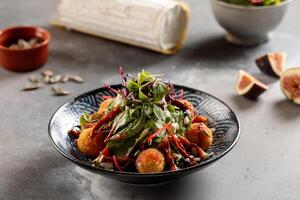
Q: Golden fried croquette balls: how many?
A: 5